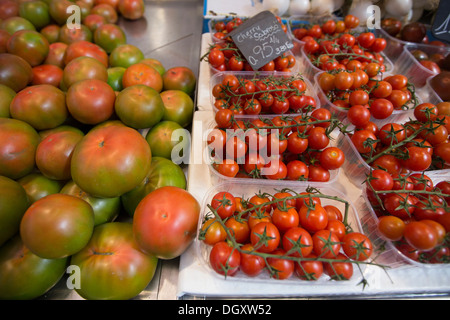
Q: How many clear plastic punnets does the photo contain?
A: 13